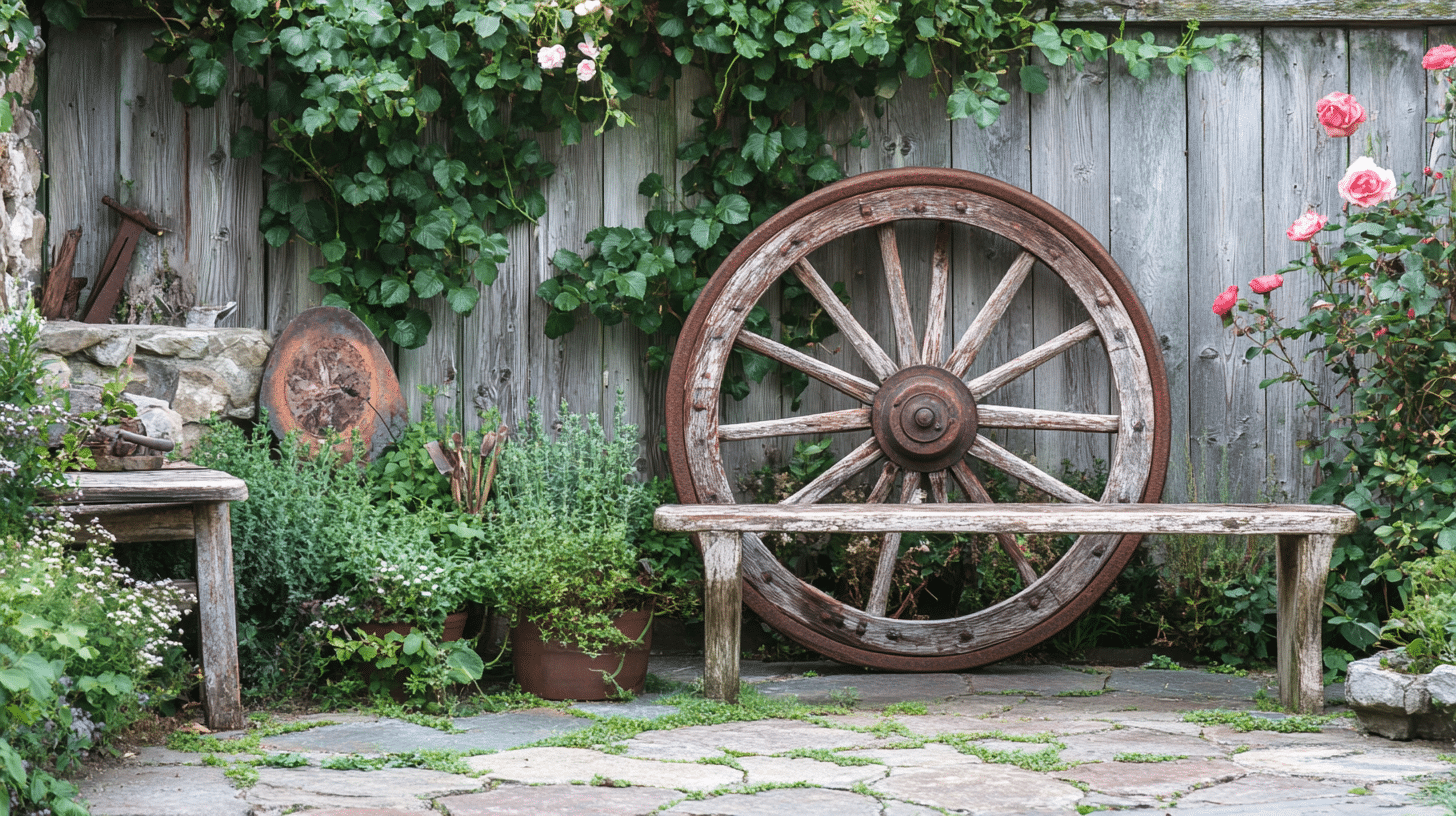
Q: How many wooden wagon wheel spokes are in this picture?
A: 14